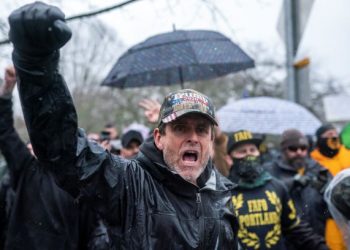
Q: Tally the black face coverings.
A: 2